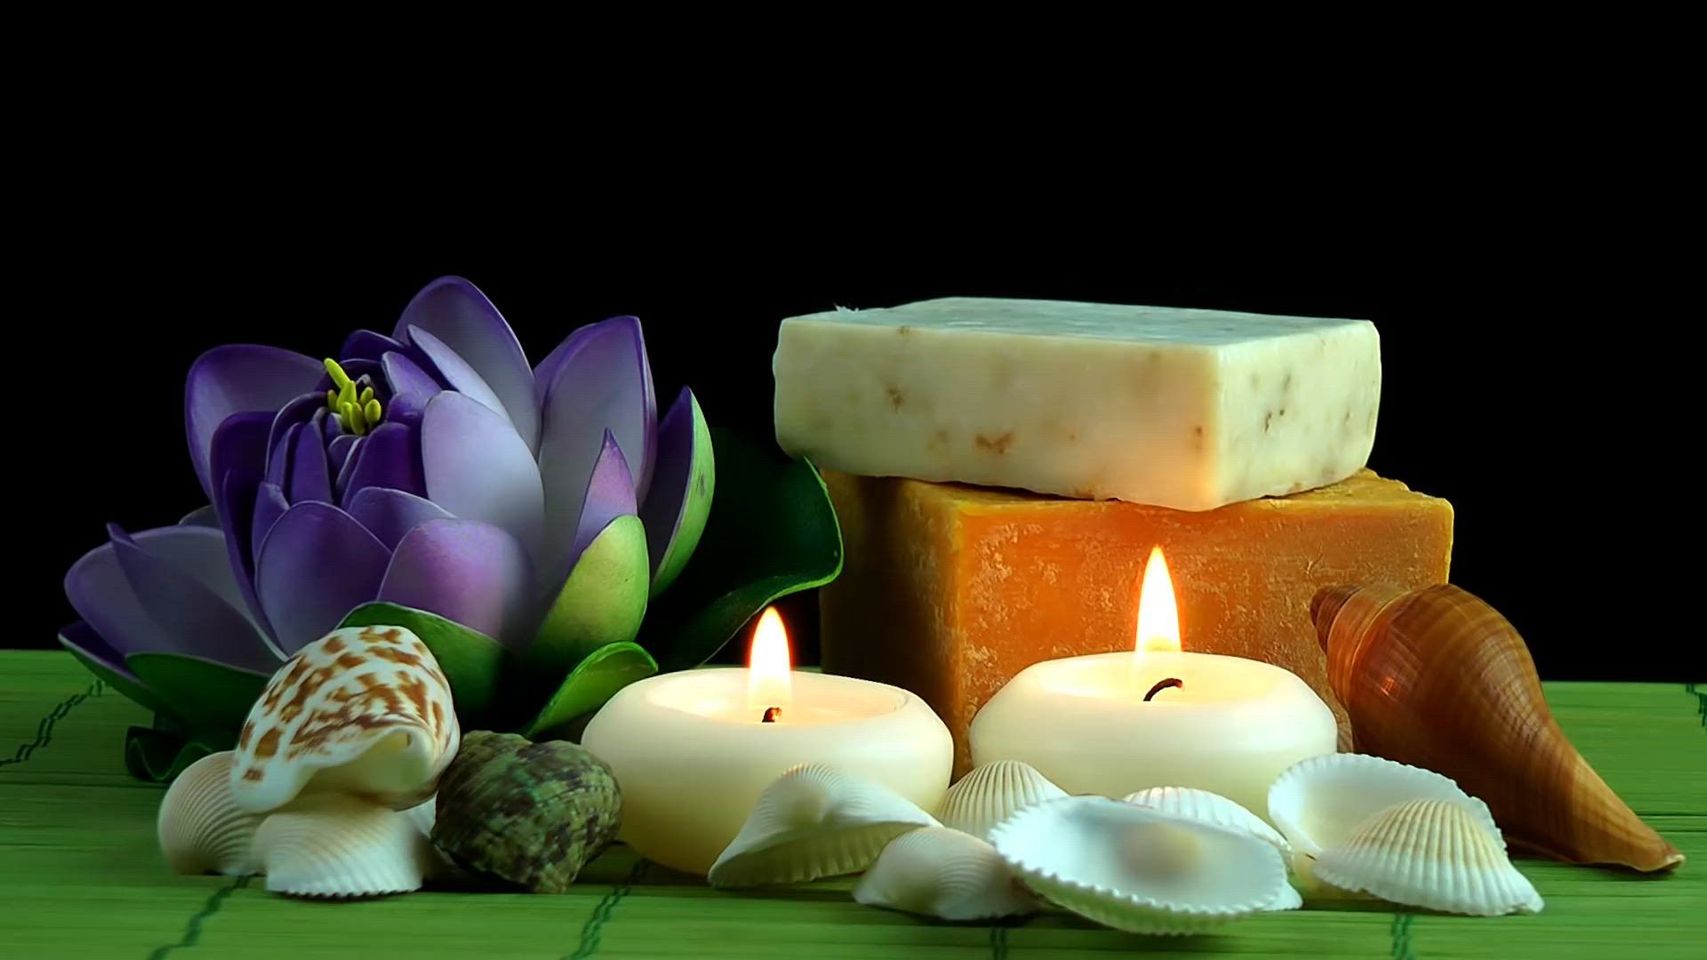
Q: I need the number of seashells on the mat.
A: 12